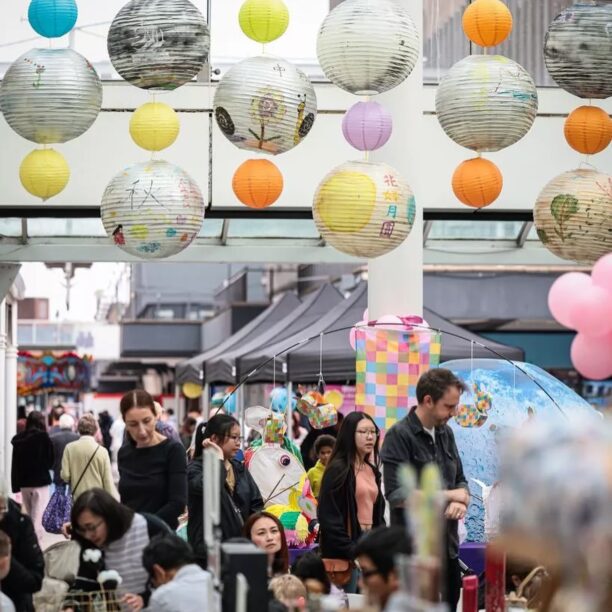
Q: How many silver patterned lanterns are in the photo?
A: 9